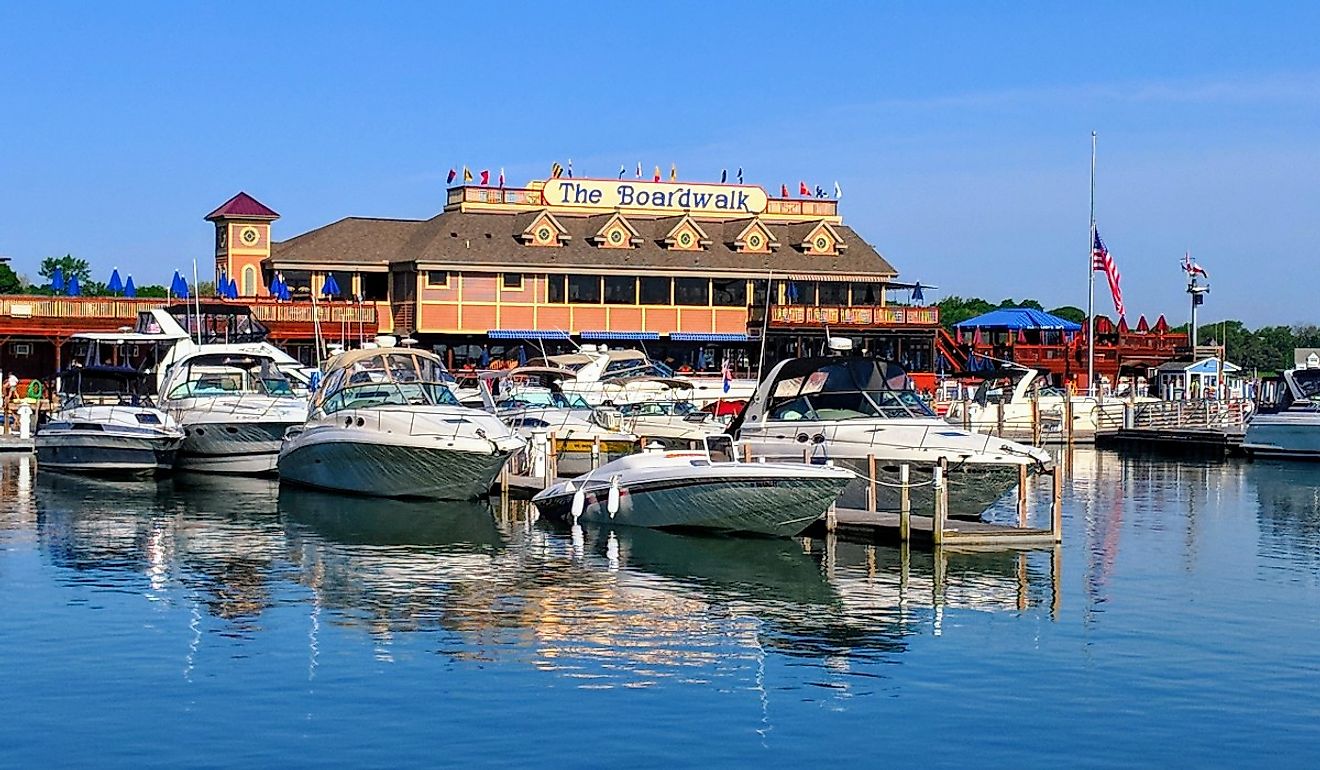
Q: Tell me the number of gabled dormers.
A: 5